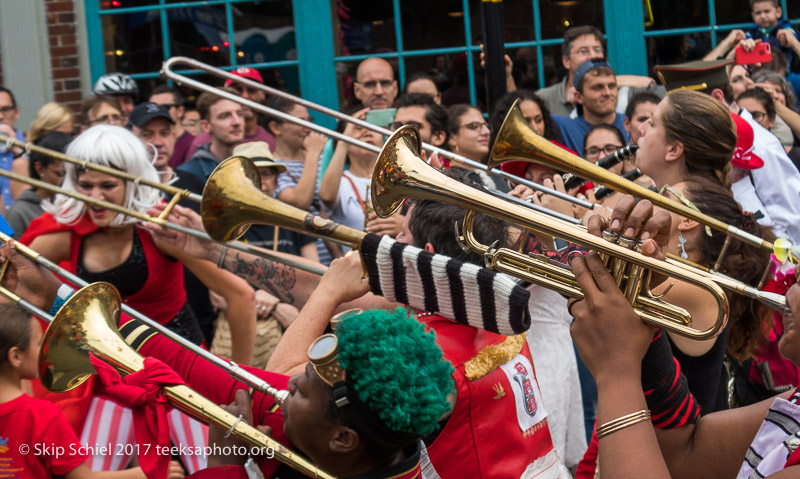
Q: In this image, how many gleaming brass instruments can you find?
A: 4